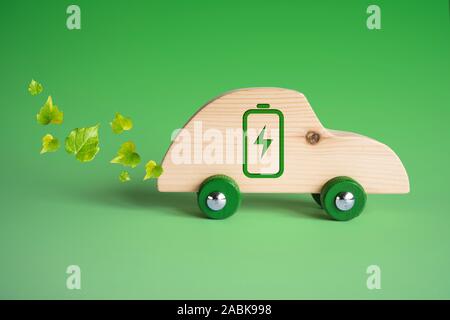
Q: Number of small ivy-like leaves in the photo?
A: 8